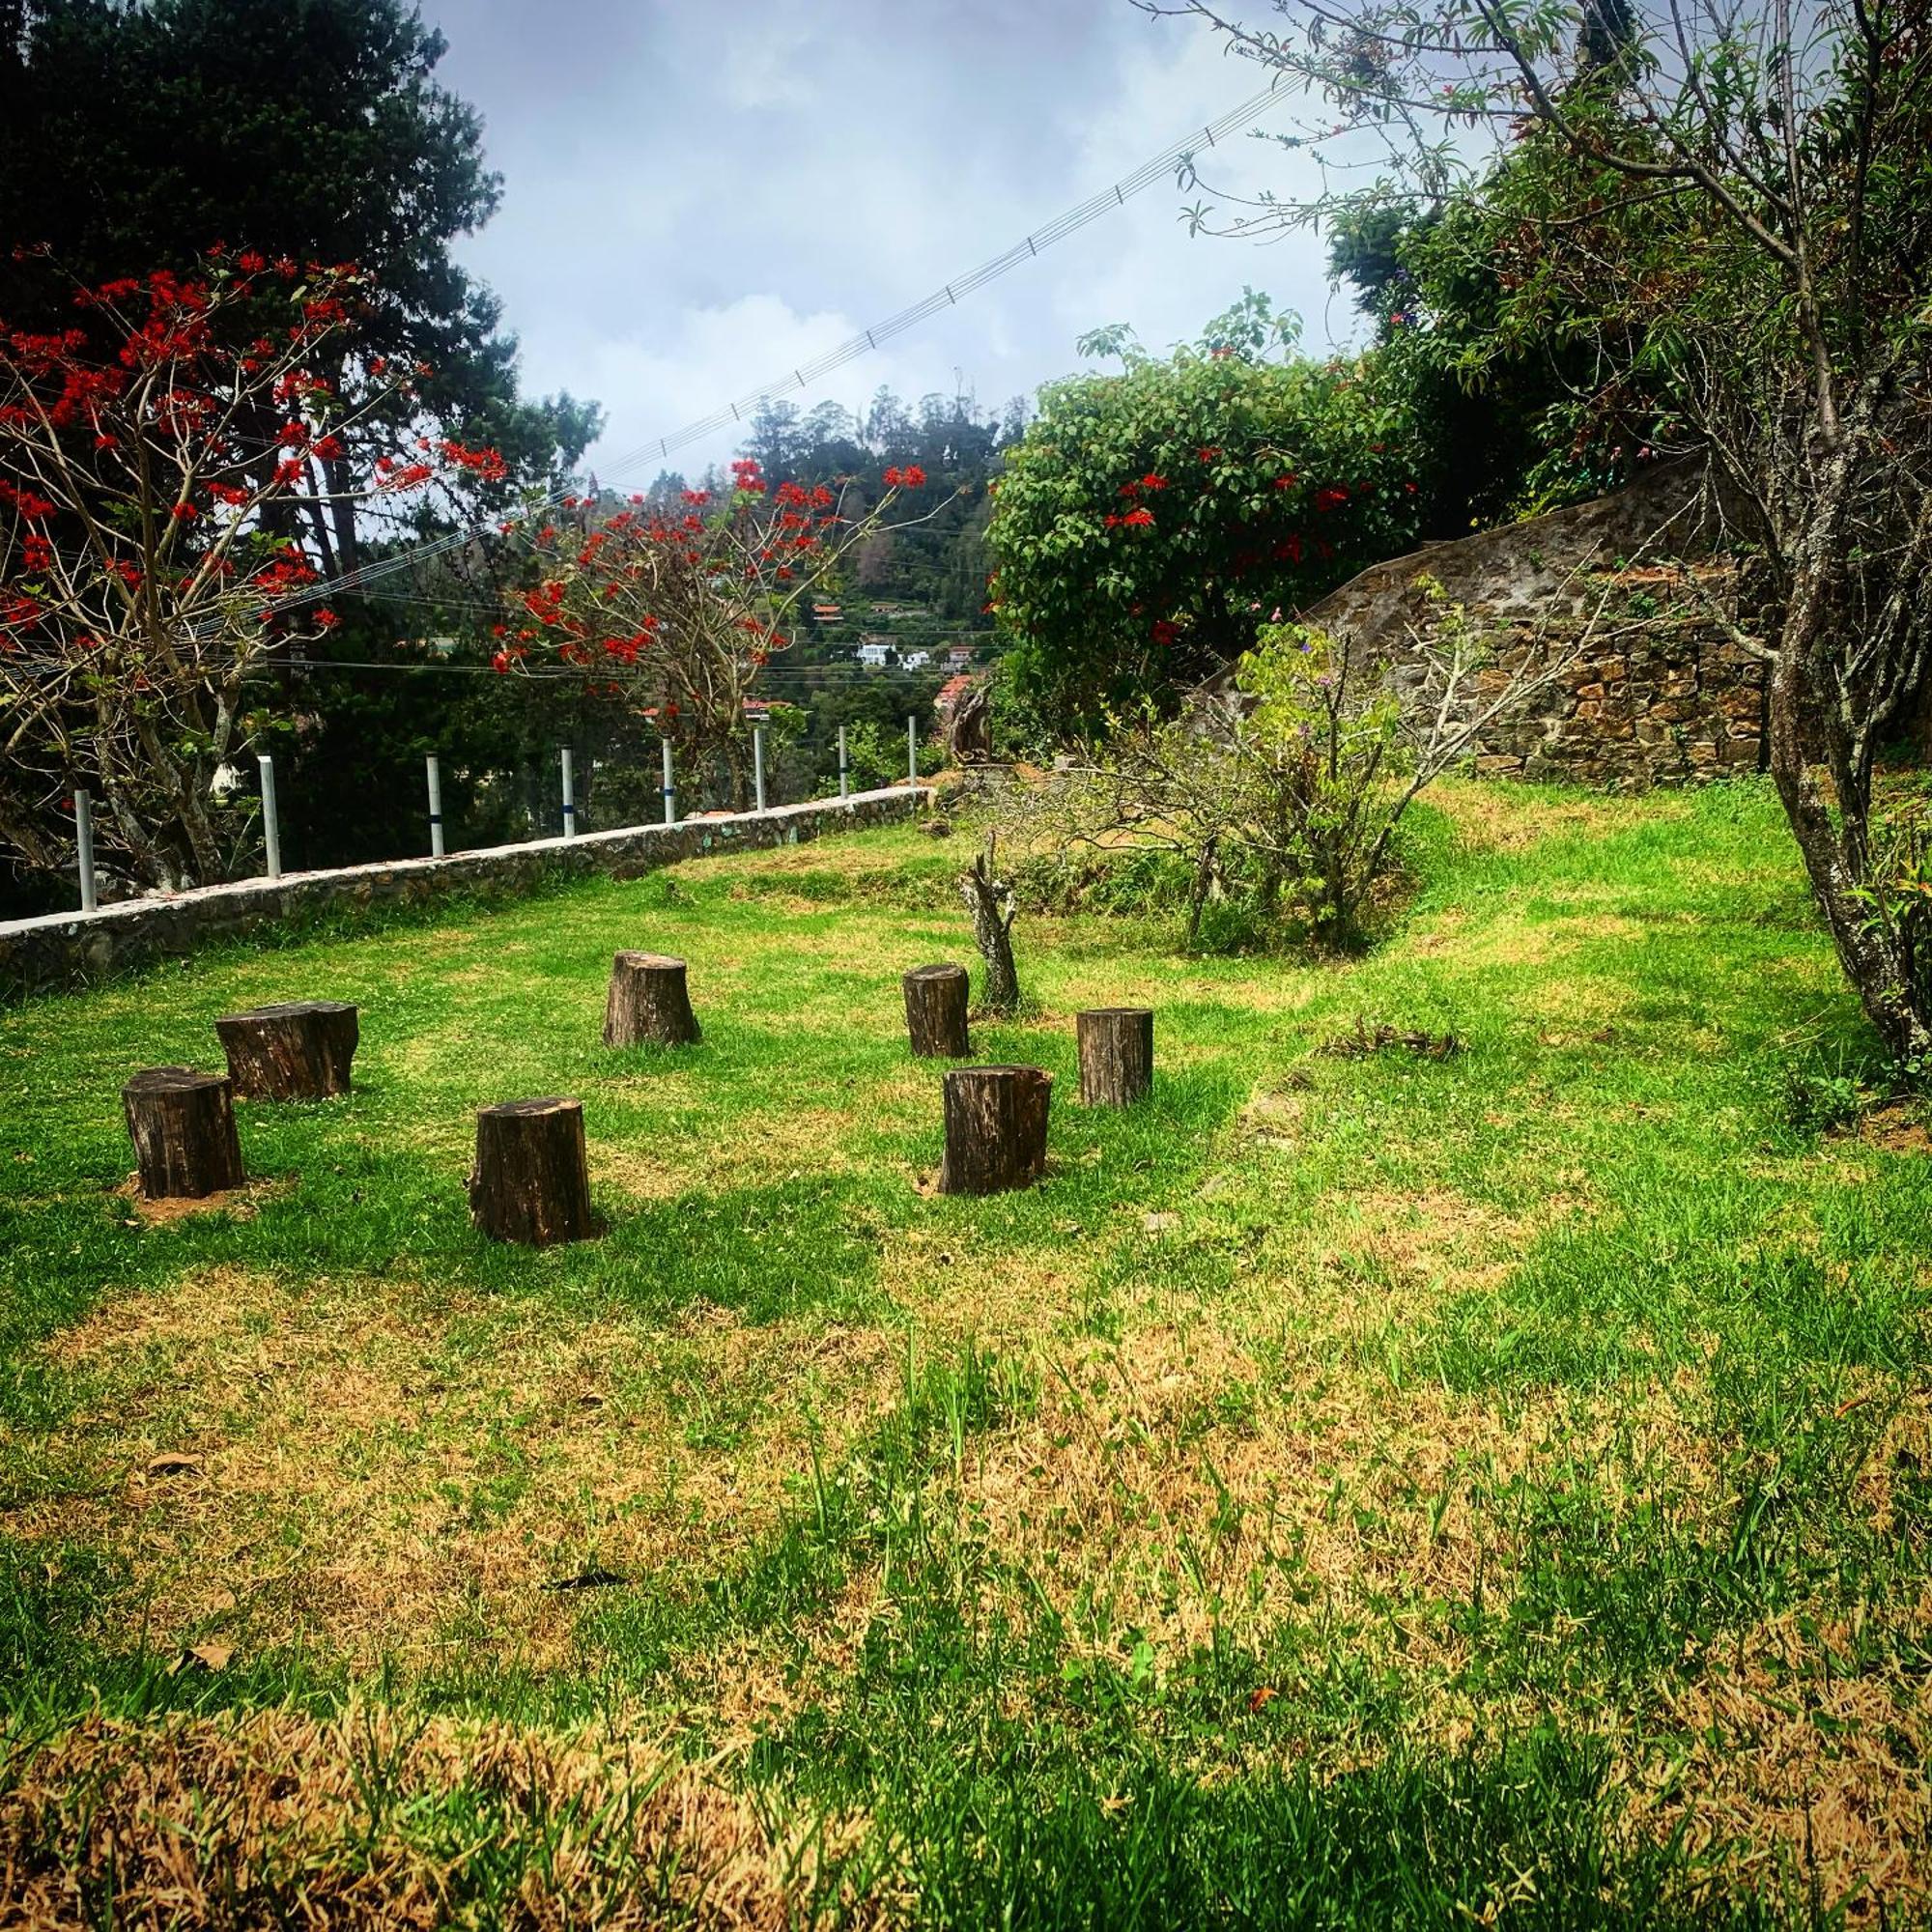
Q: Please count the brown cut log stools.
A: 7